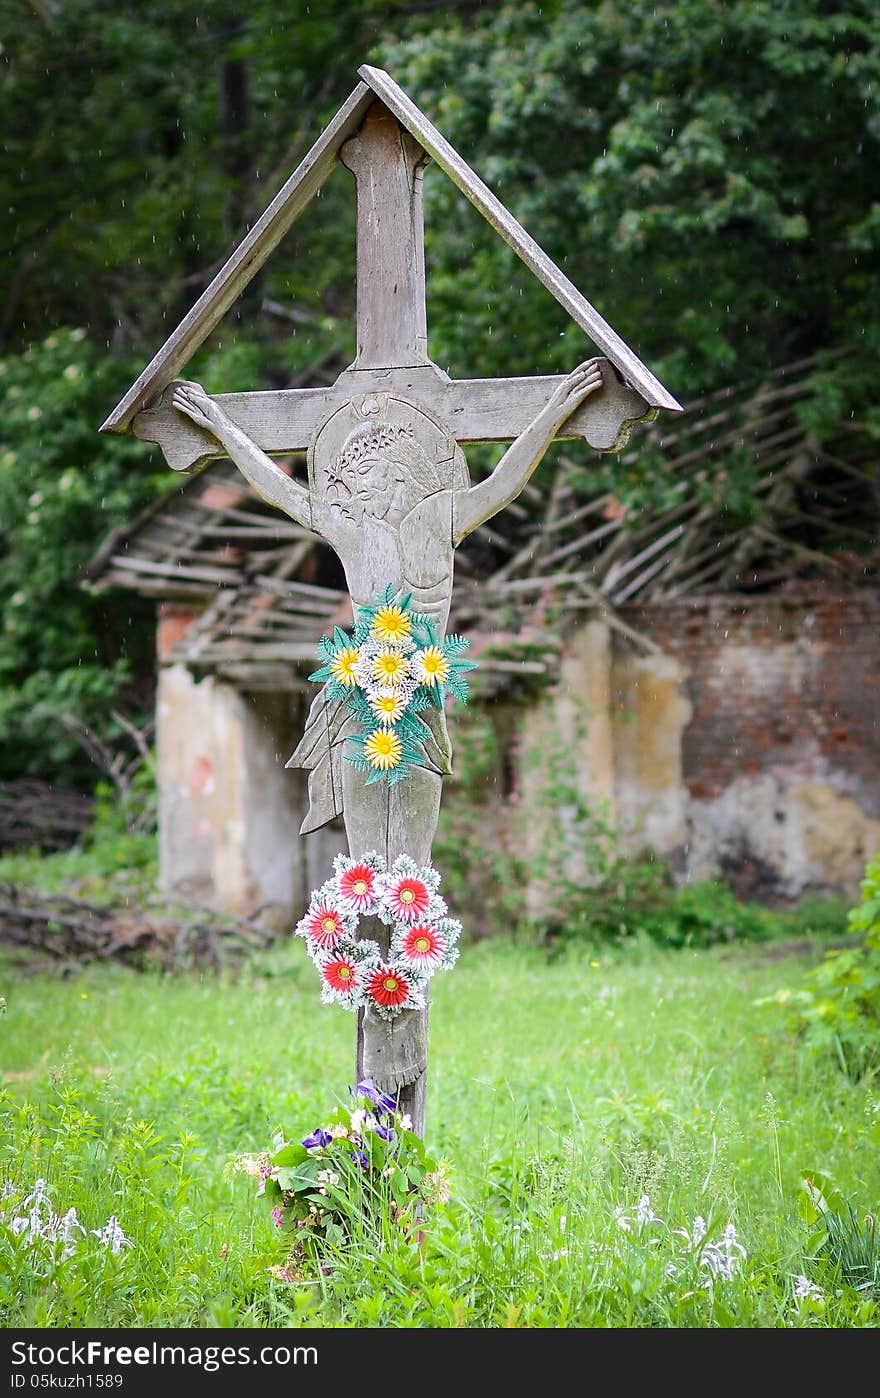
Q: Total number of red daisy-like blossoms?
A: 6